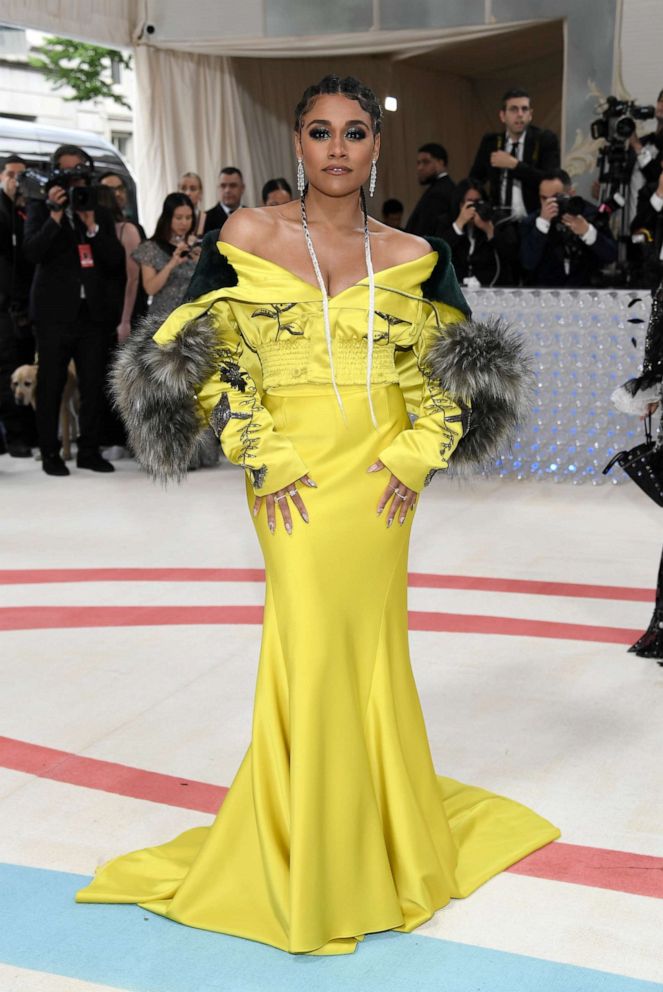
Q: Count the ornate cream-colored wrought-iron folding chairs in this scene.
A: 0